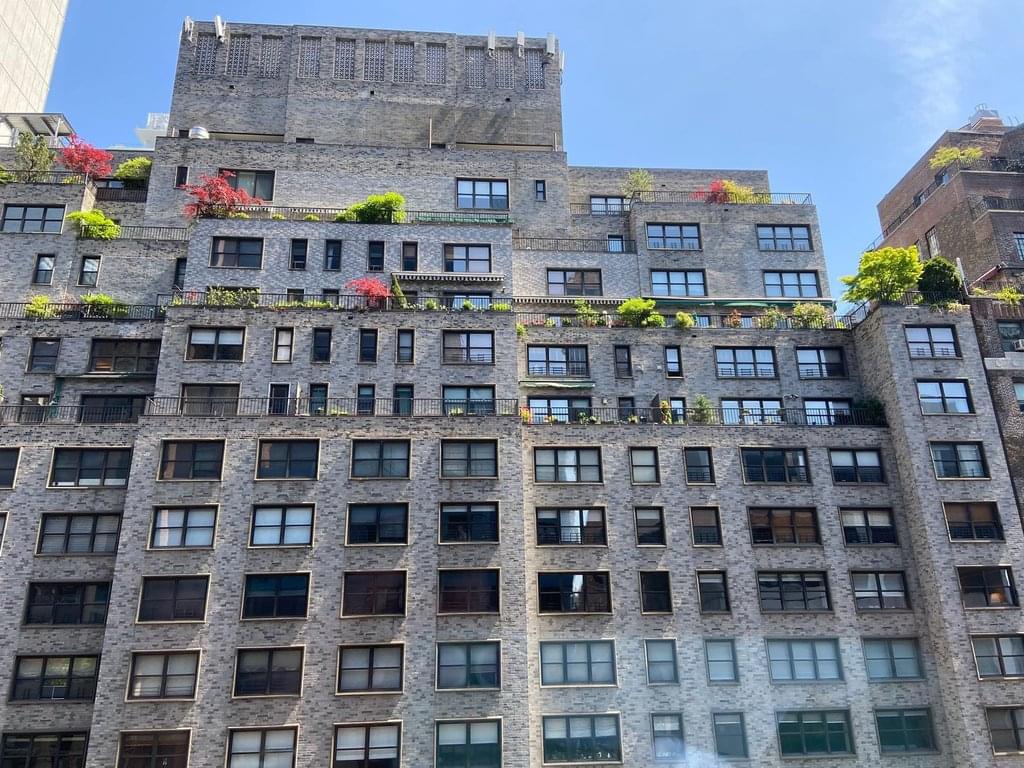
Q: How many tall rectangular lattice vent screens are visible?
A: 11